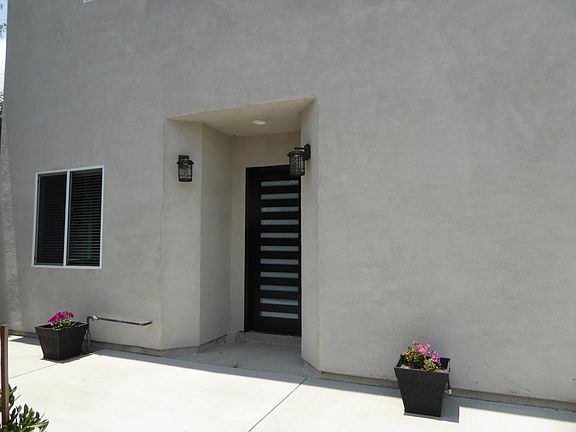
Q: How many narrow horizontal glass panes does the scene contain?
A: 11